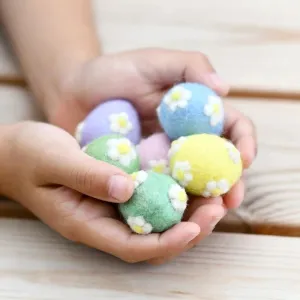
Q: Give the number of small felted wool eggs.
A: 6